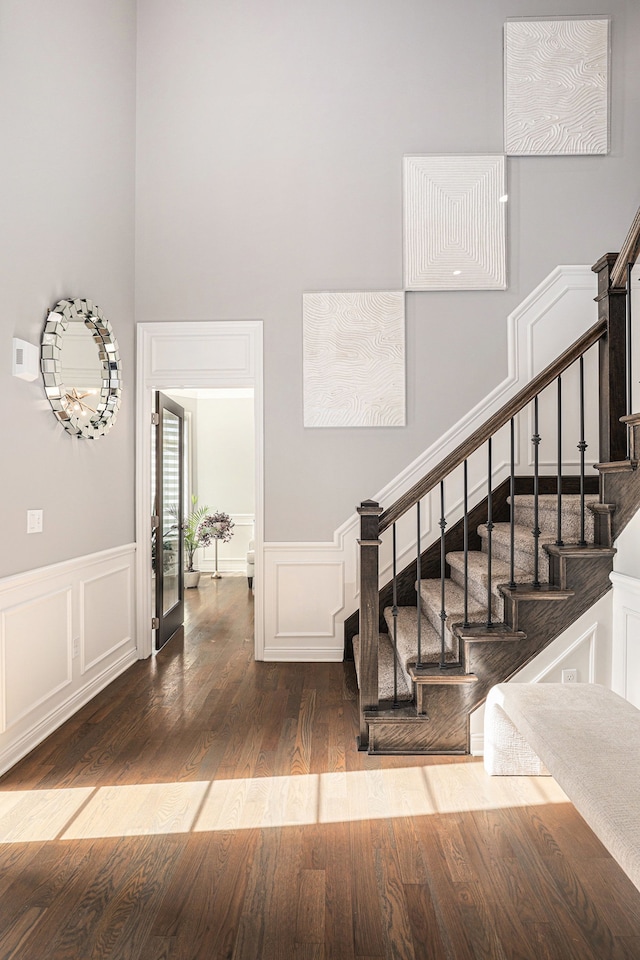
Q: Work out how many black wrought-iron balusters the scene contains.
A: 10